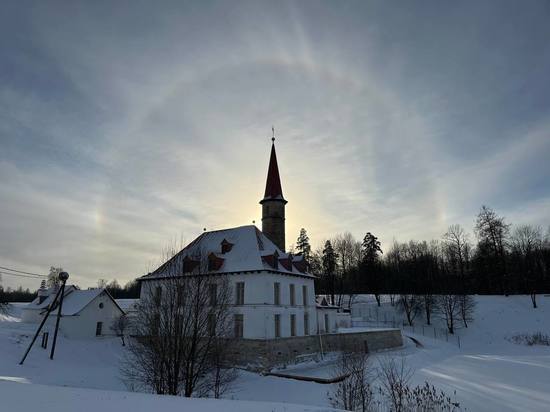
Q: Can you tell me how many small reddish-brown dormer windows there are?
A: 6